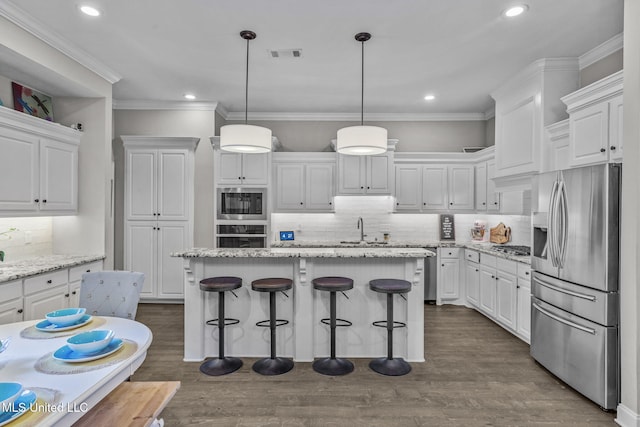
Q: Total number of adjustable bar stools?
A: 4